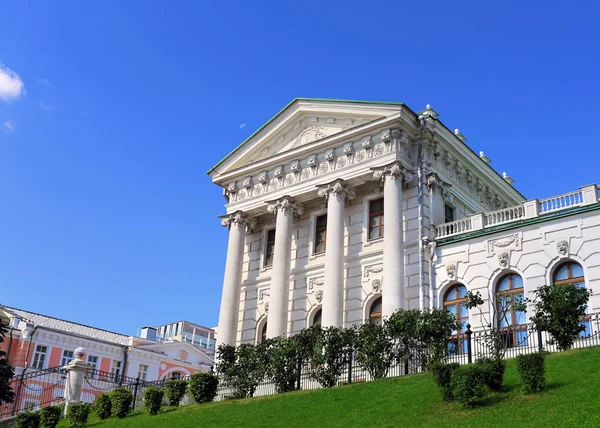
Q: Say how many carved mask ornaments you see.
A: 6